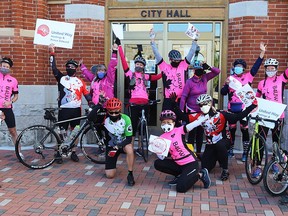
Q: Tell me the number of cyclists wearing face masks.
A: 11